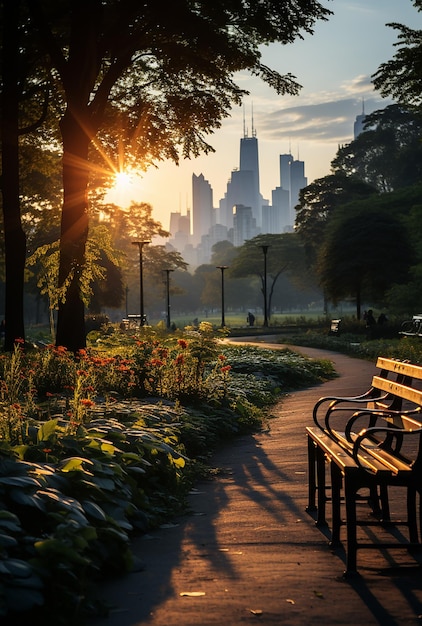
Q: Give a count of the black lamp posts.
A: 4